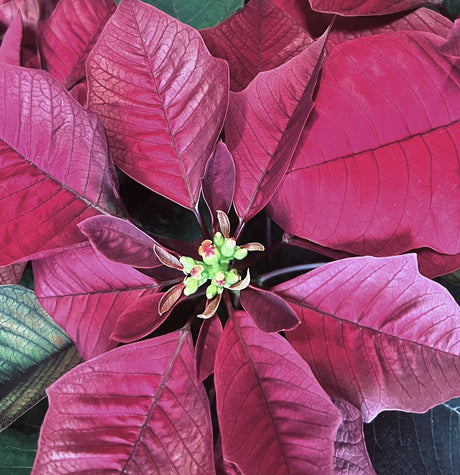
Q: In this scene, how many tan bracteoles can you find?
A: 6